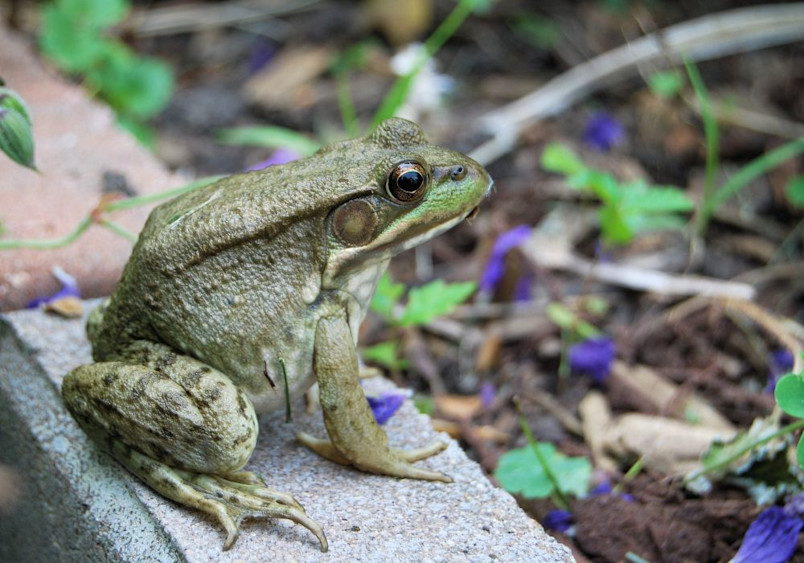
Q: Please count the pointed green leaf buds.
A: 1